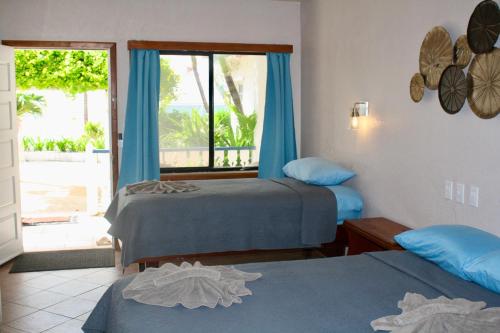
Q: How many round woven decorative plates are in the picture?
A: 6